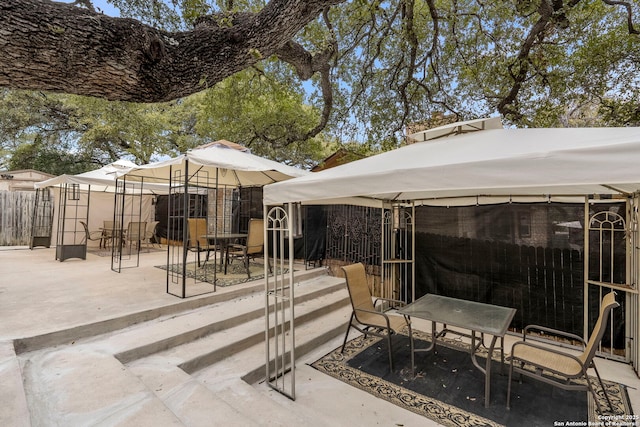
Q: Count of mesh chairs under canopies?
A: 8